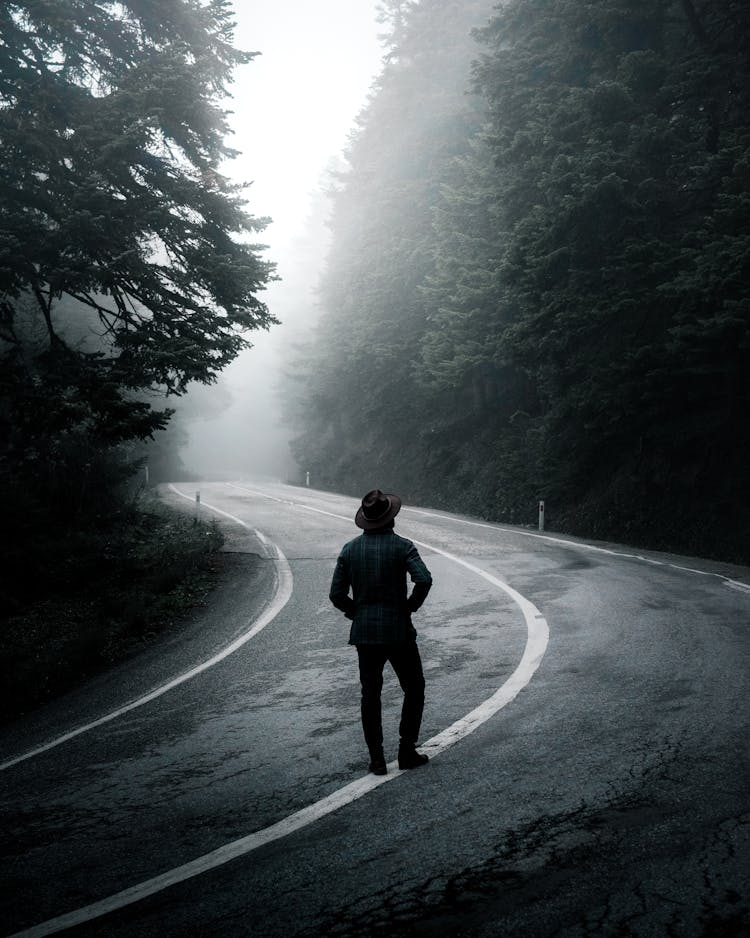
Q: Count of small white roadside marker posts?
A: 4